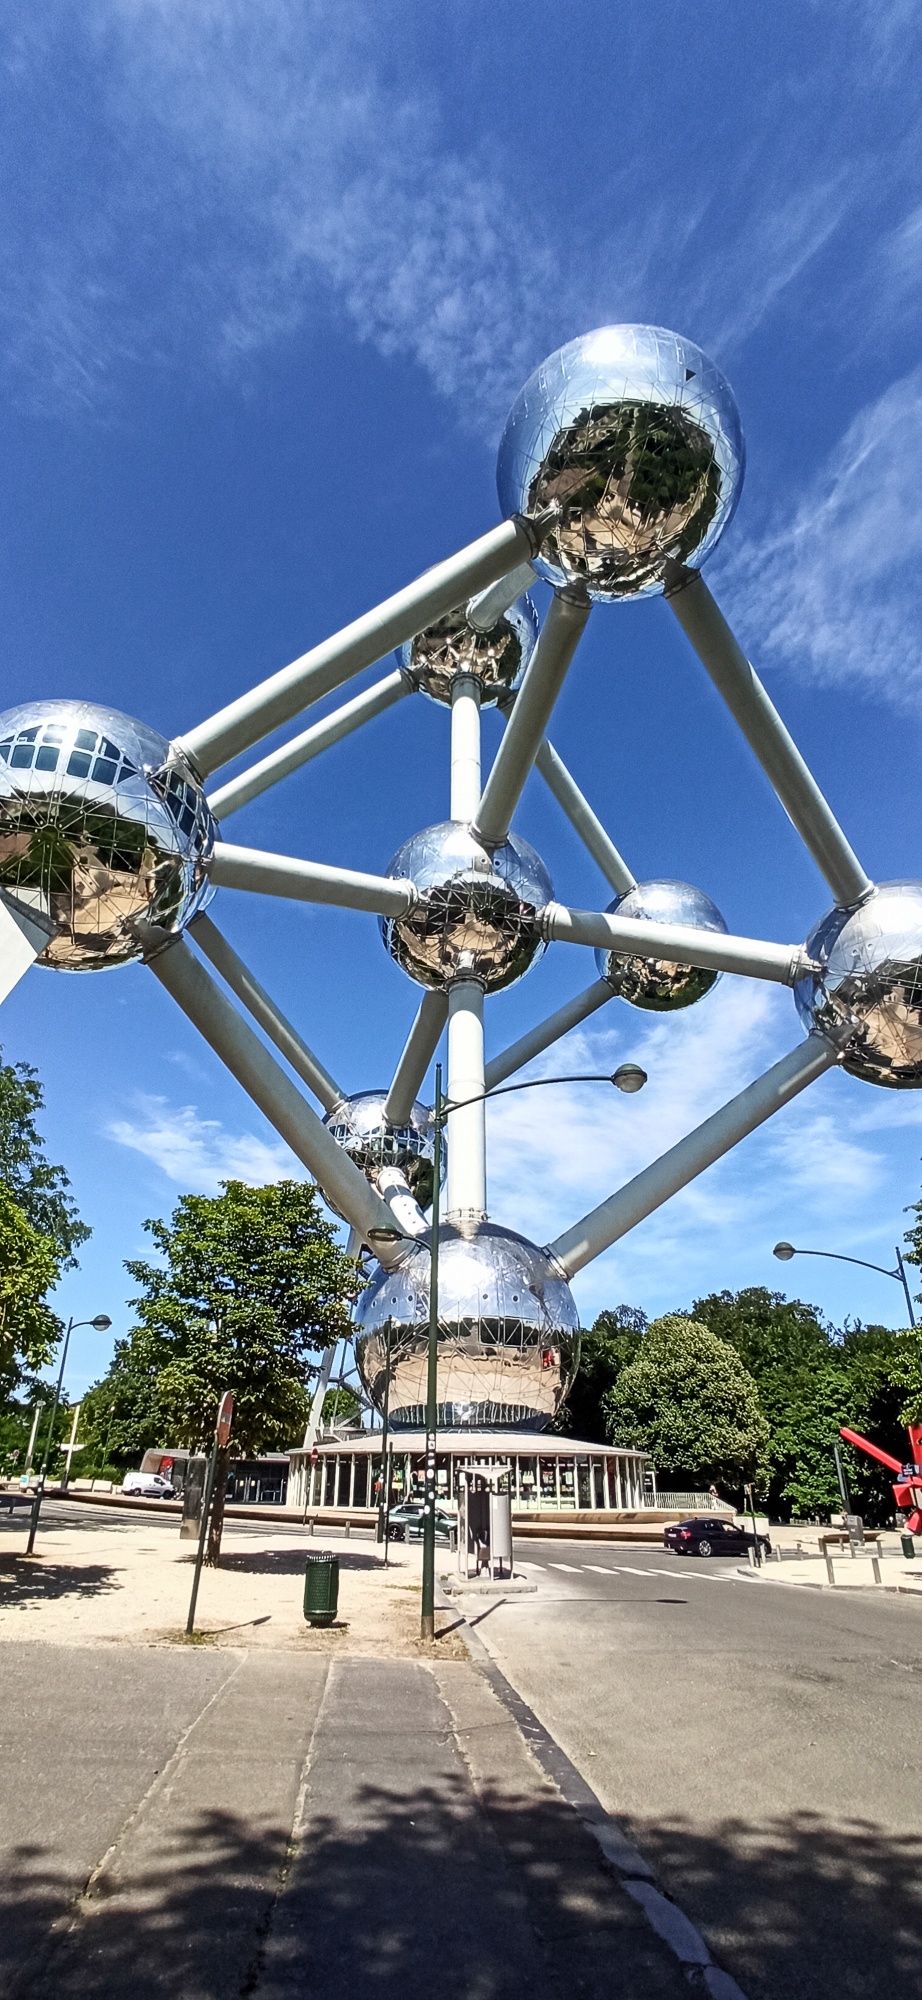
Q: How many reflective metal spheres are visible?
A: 8